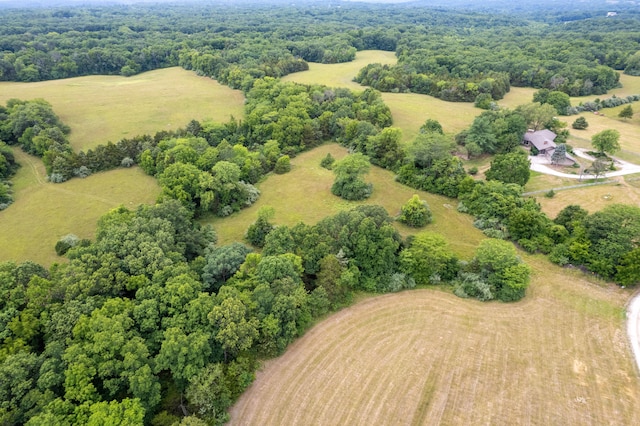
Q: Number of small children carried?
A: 0